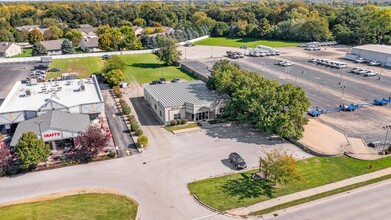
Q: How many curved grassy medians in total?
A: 2